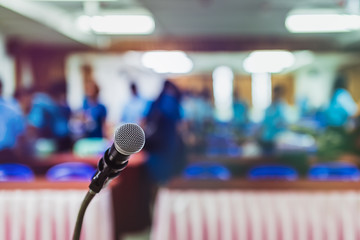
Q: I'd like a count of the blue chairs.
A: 5